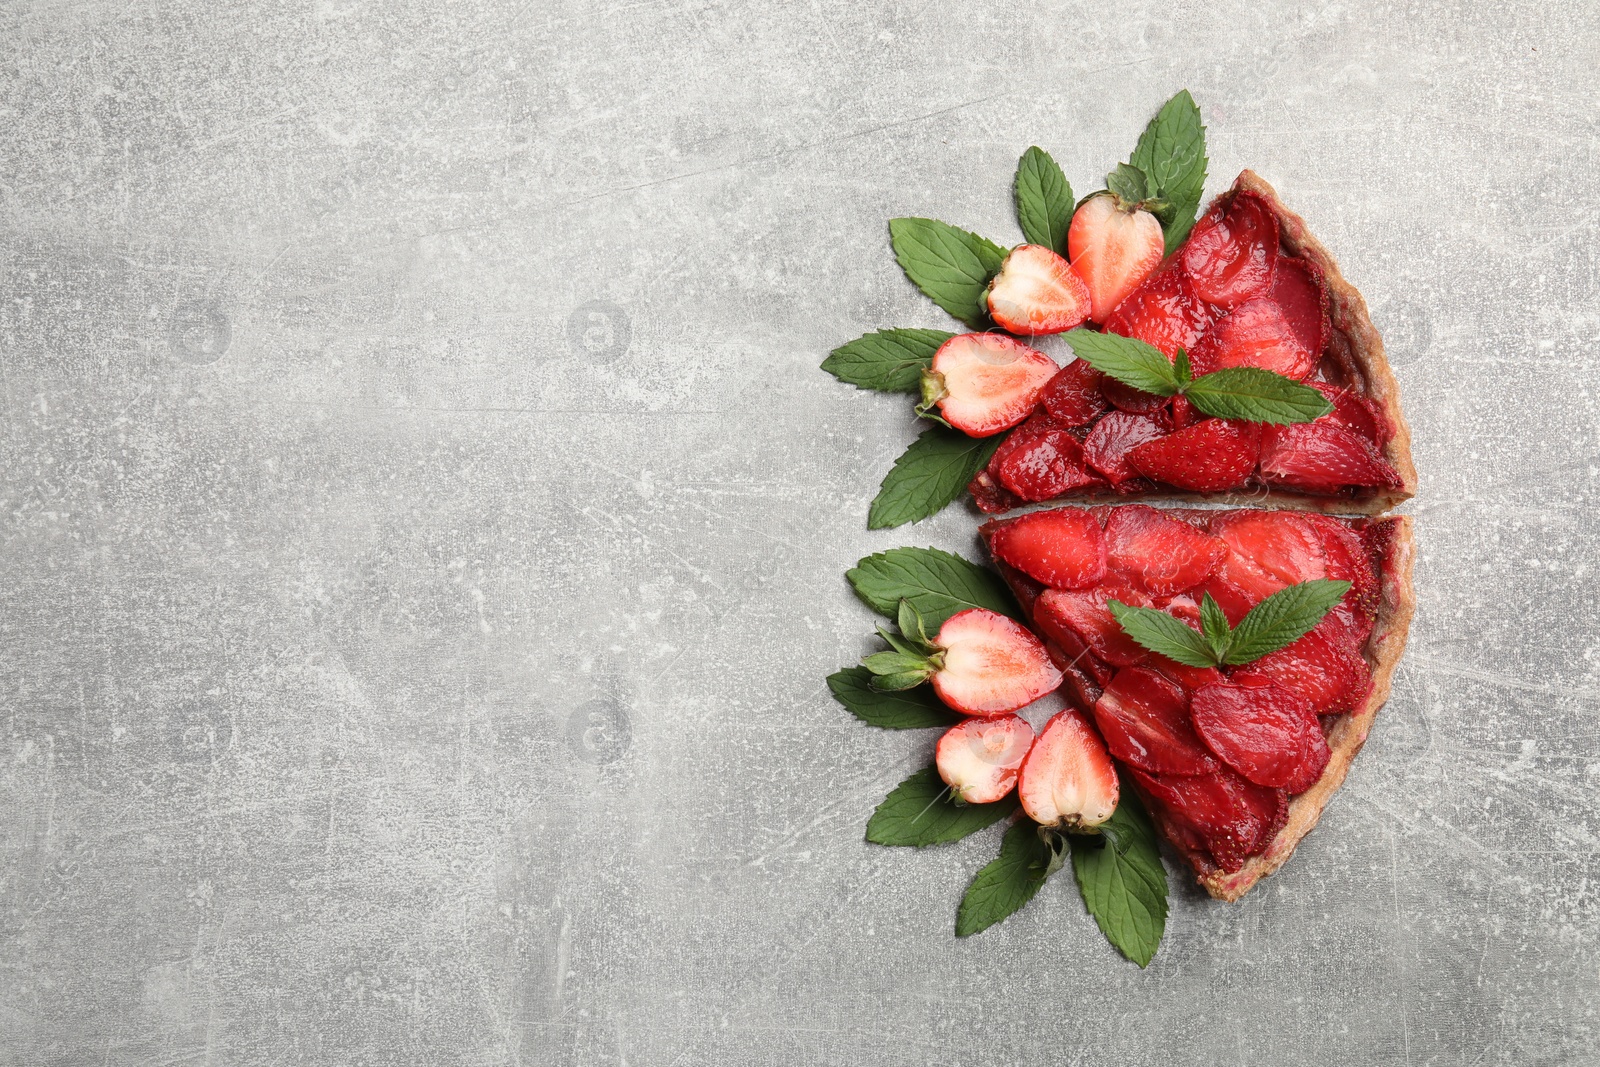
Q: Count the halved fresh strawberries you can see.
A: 6